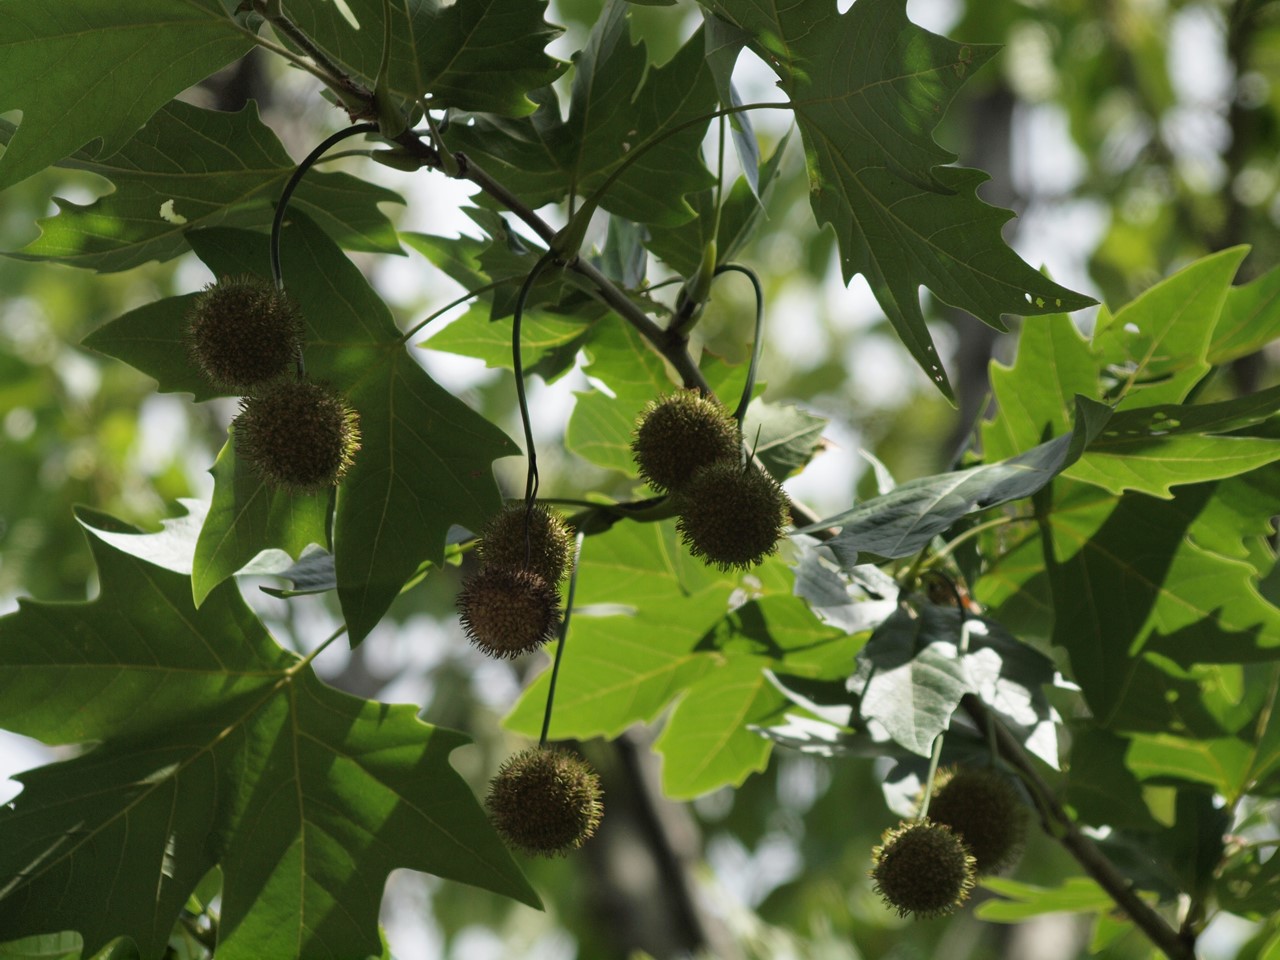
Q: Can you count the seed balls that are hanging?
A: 9